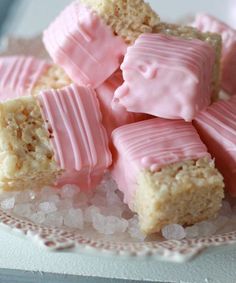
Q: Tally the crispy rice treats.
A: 8